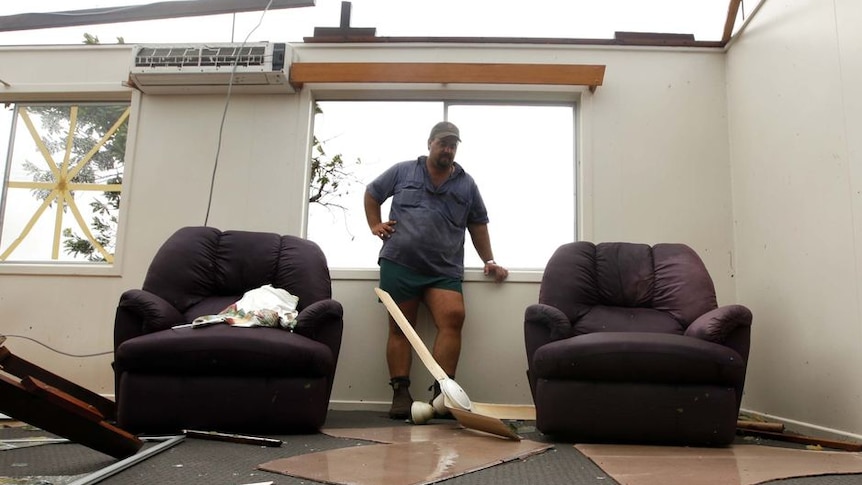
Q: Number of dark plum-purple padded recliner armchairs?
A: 2